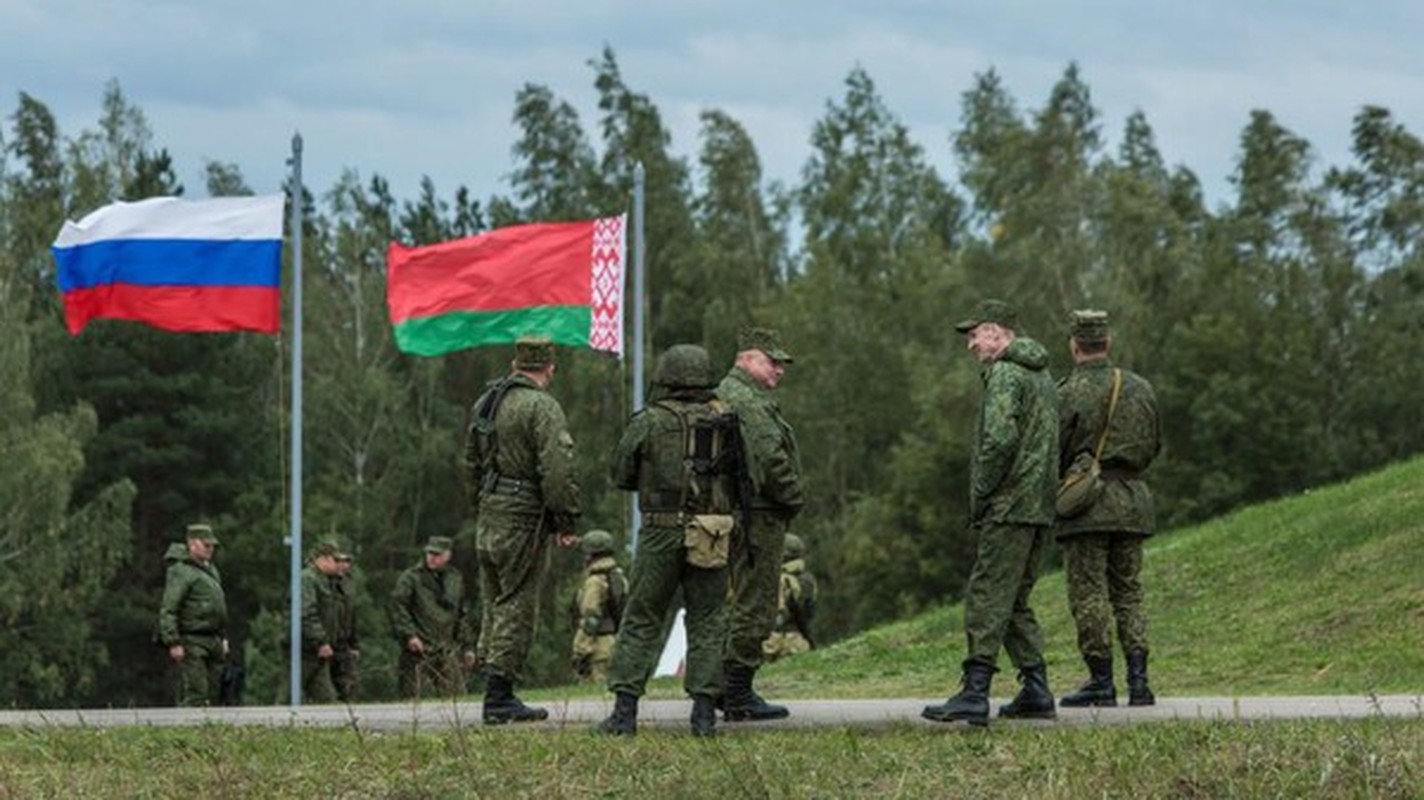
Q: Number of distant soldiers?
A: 6